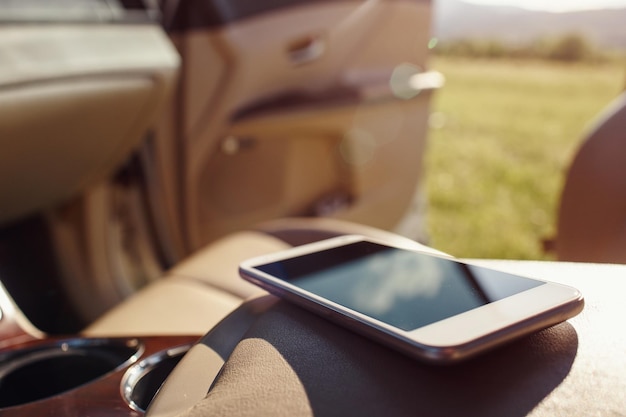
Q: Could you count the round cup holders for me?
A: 2